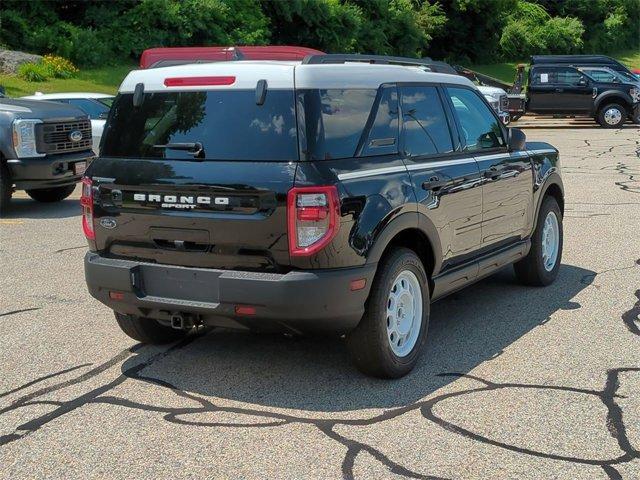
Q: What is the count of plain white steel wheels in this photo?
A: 2